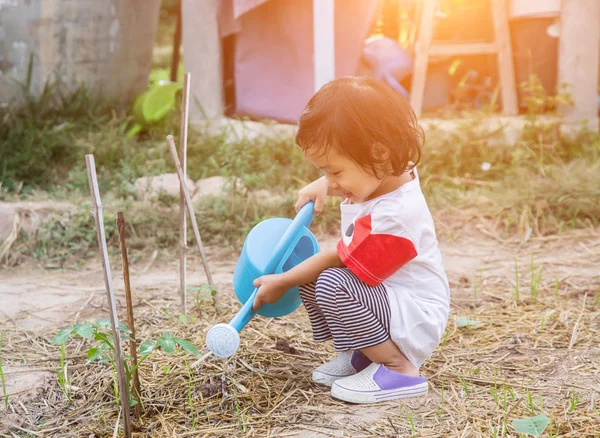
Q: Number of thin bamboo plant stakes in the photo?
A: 4